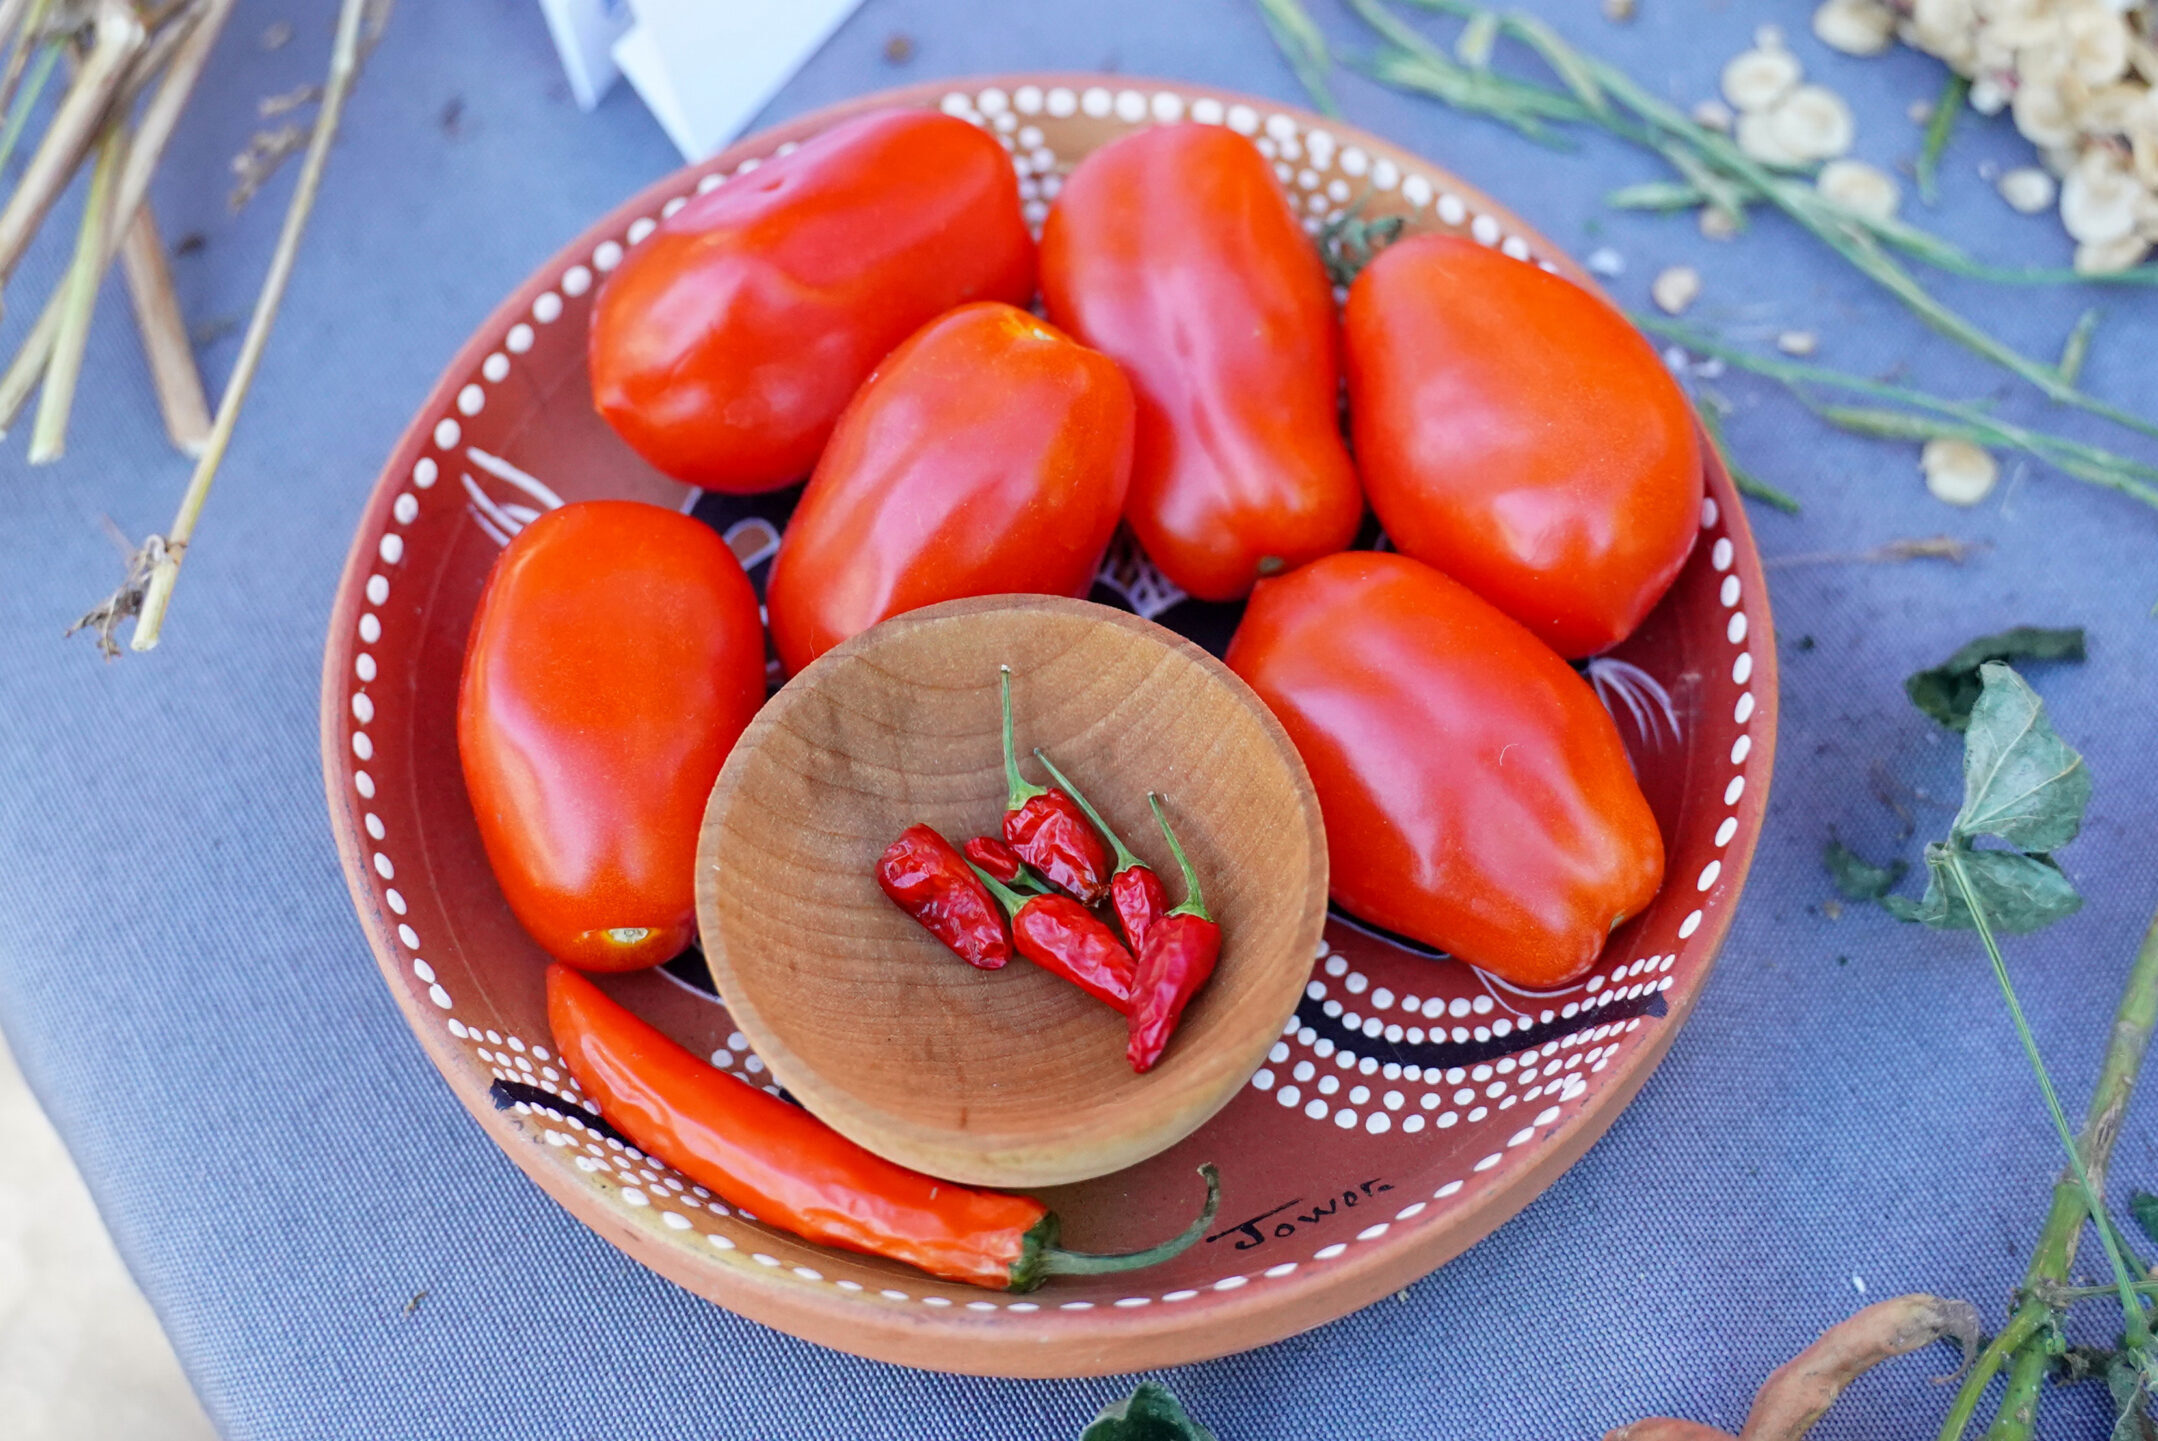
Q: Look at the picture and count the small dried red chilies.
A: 6